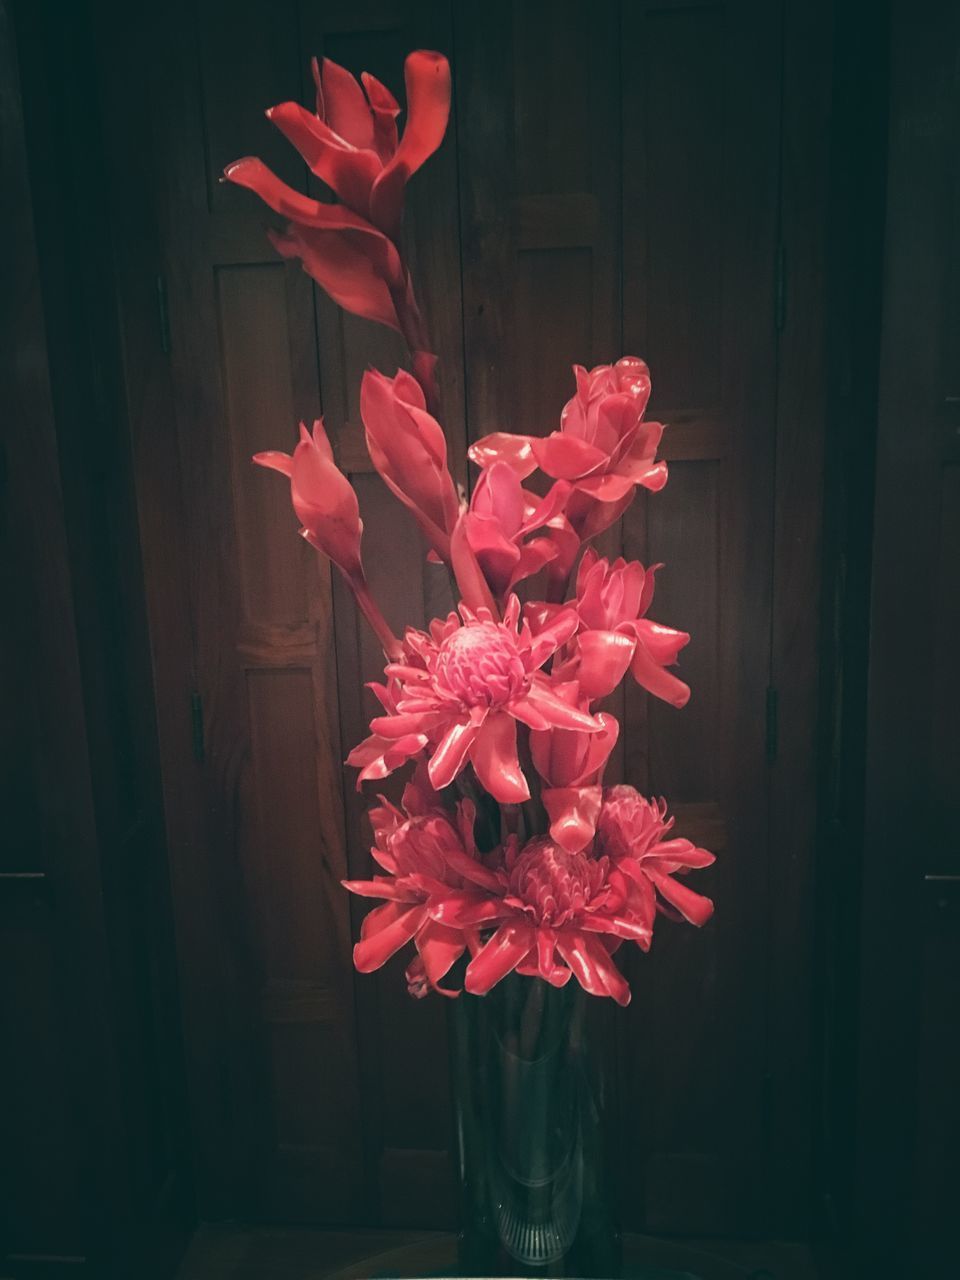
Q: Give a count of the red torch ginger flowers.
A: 11